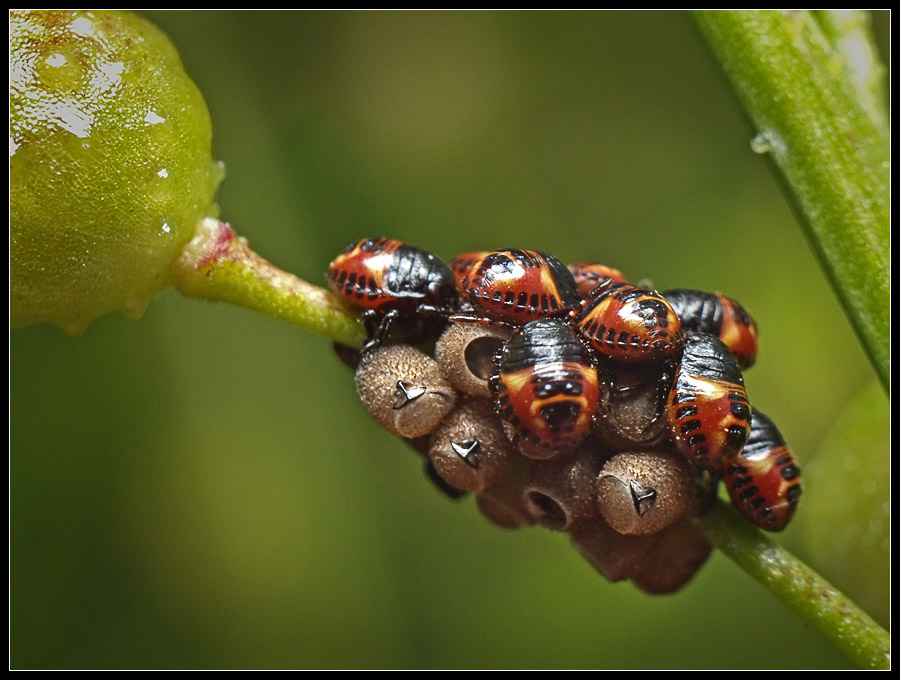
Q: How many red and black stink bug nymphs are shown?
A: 9